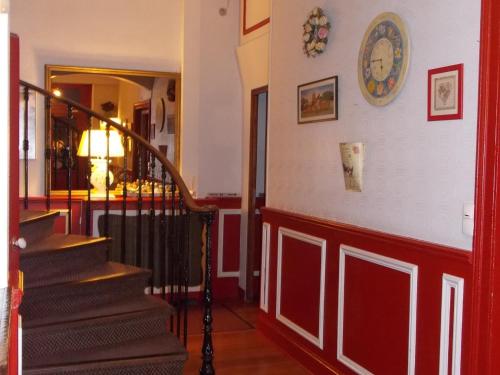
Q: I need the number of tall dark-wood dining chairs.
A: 0